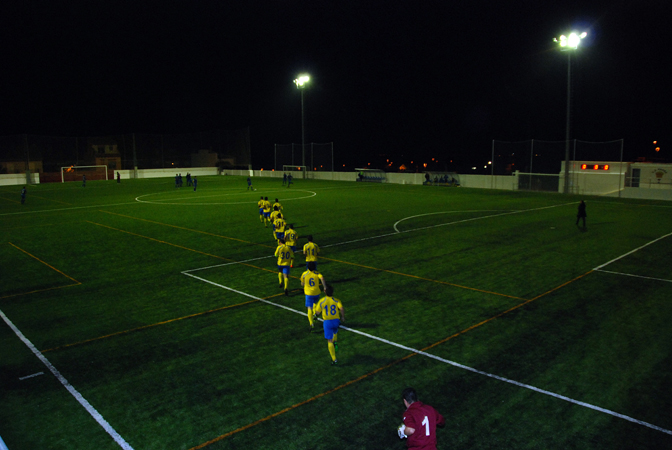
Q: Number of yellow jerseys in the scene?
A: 10